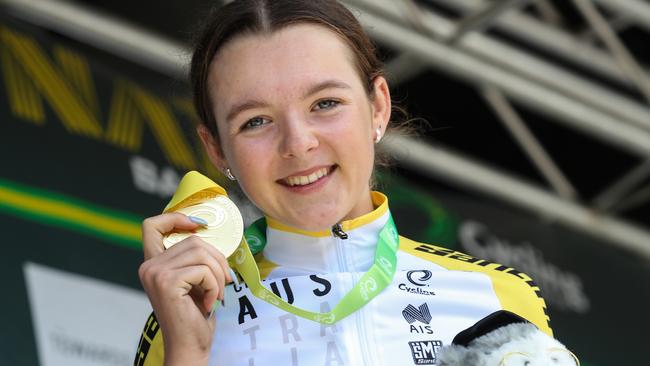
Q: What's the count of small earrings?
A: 2